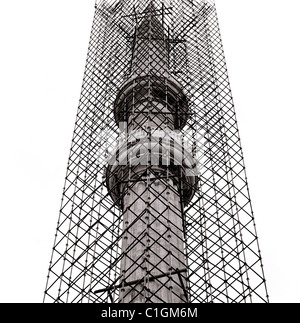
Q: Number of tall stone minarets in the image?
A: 1